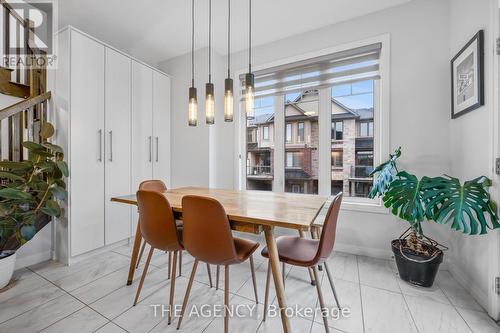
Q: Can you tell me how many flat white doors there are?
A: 4